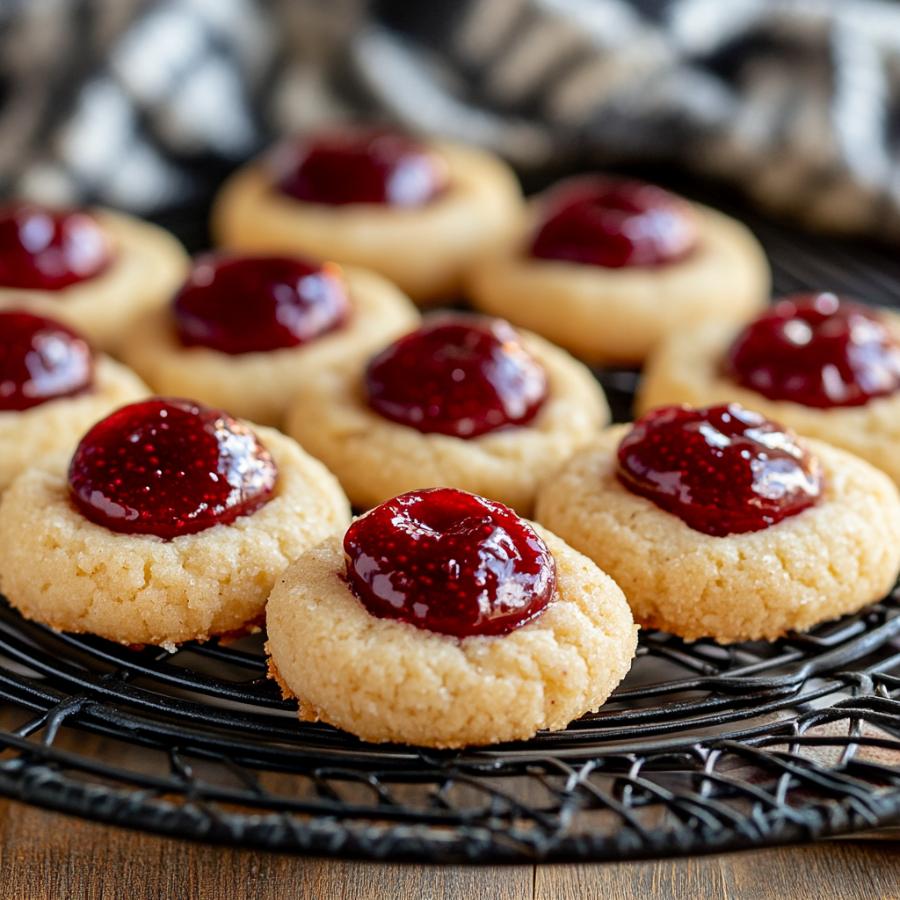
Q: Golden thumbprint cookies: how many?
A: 10